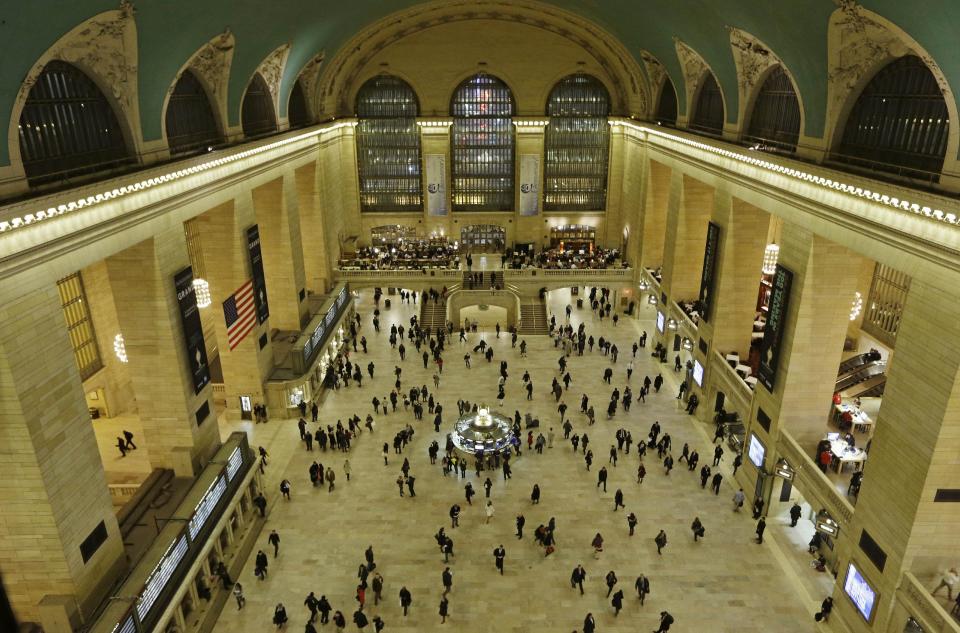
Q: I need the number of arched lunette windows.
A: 8